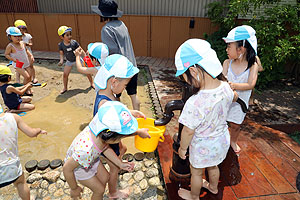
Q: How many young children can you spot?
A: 10